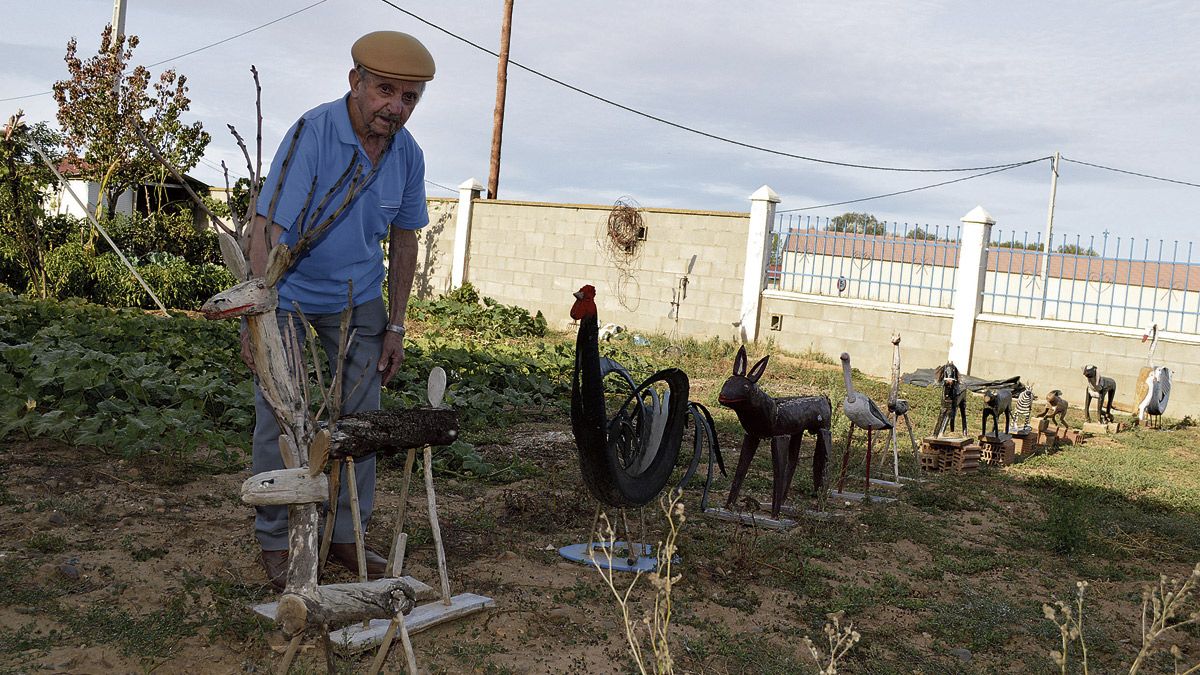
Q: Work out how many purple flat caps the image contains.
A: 0